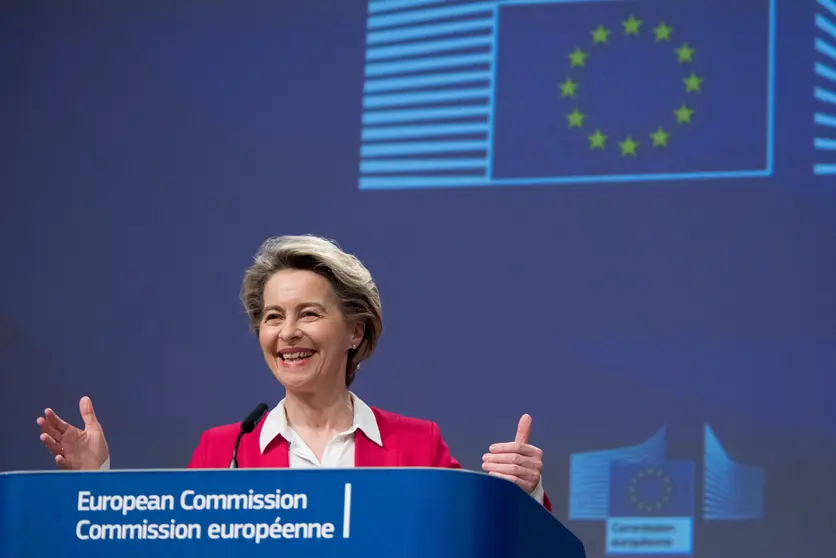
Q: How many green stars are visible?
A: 12